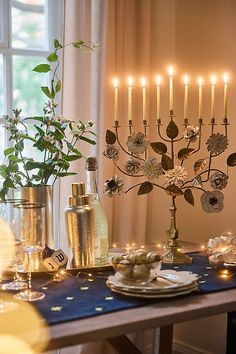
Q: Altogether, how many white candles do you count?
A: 9